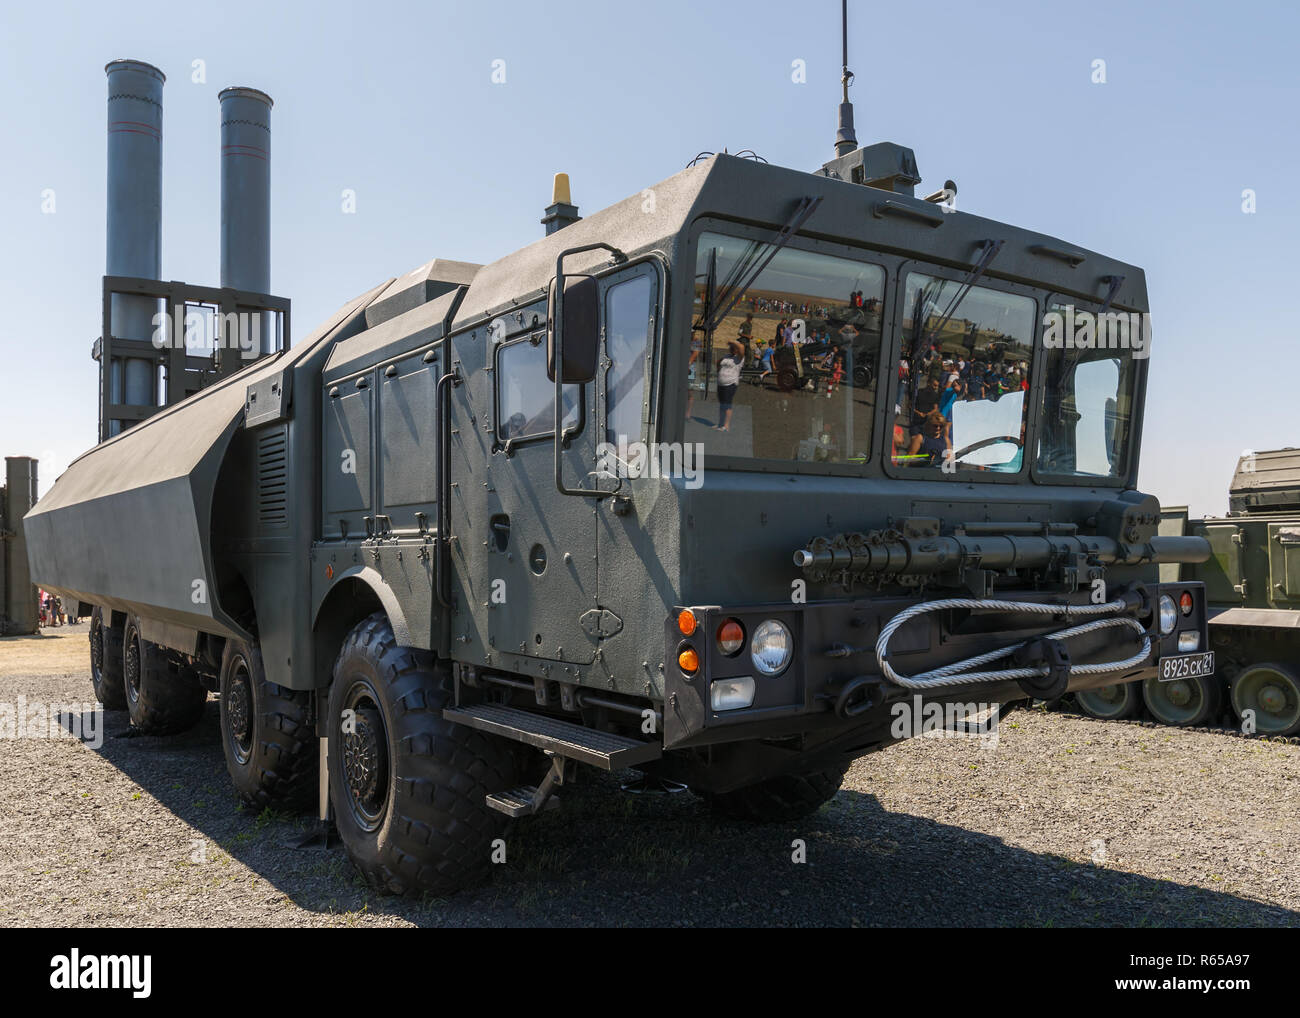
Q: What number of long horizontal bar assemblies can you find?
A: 1